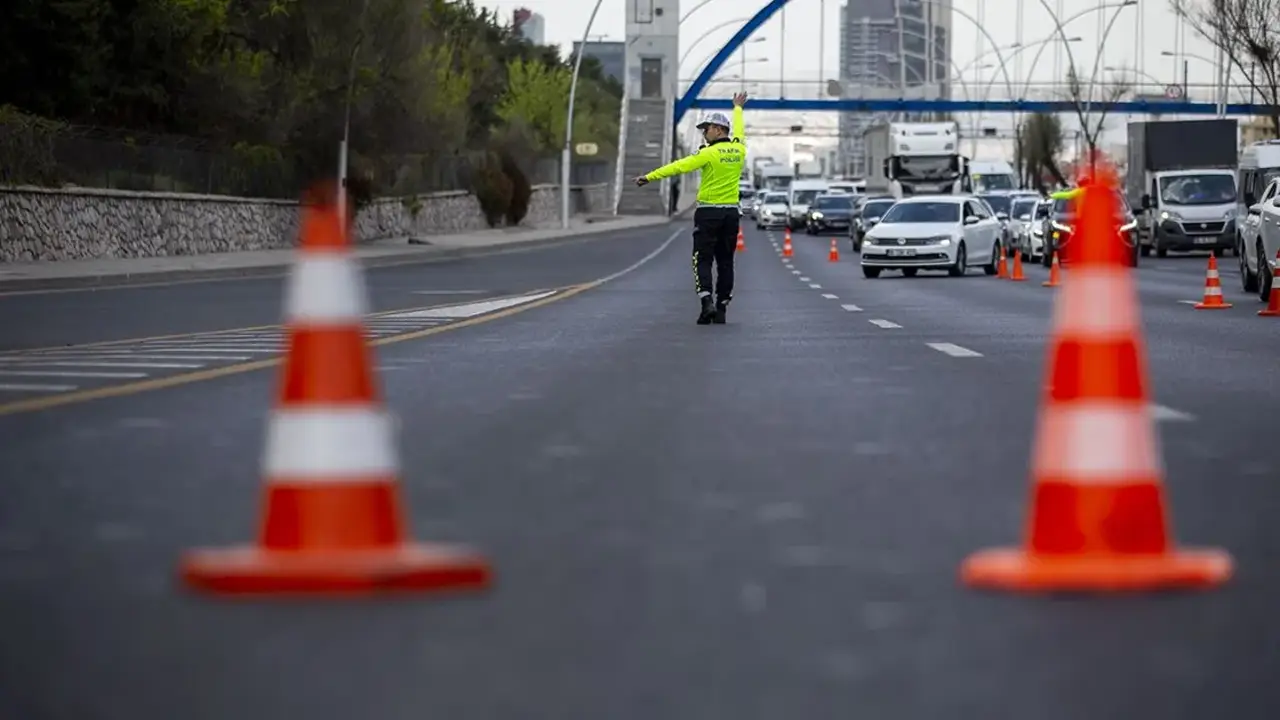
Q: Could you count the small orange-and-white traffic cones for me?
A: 8